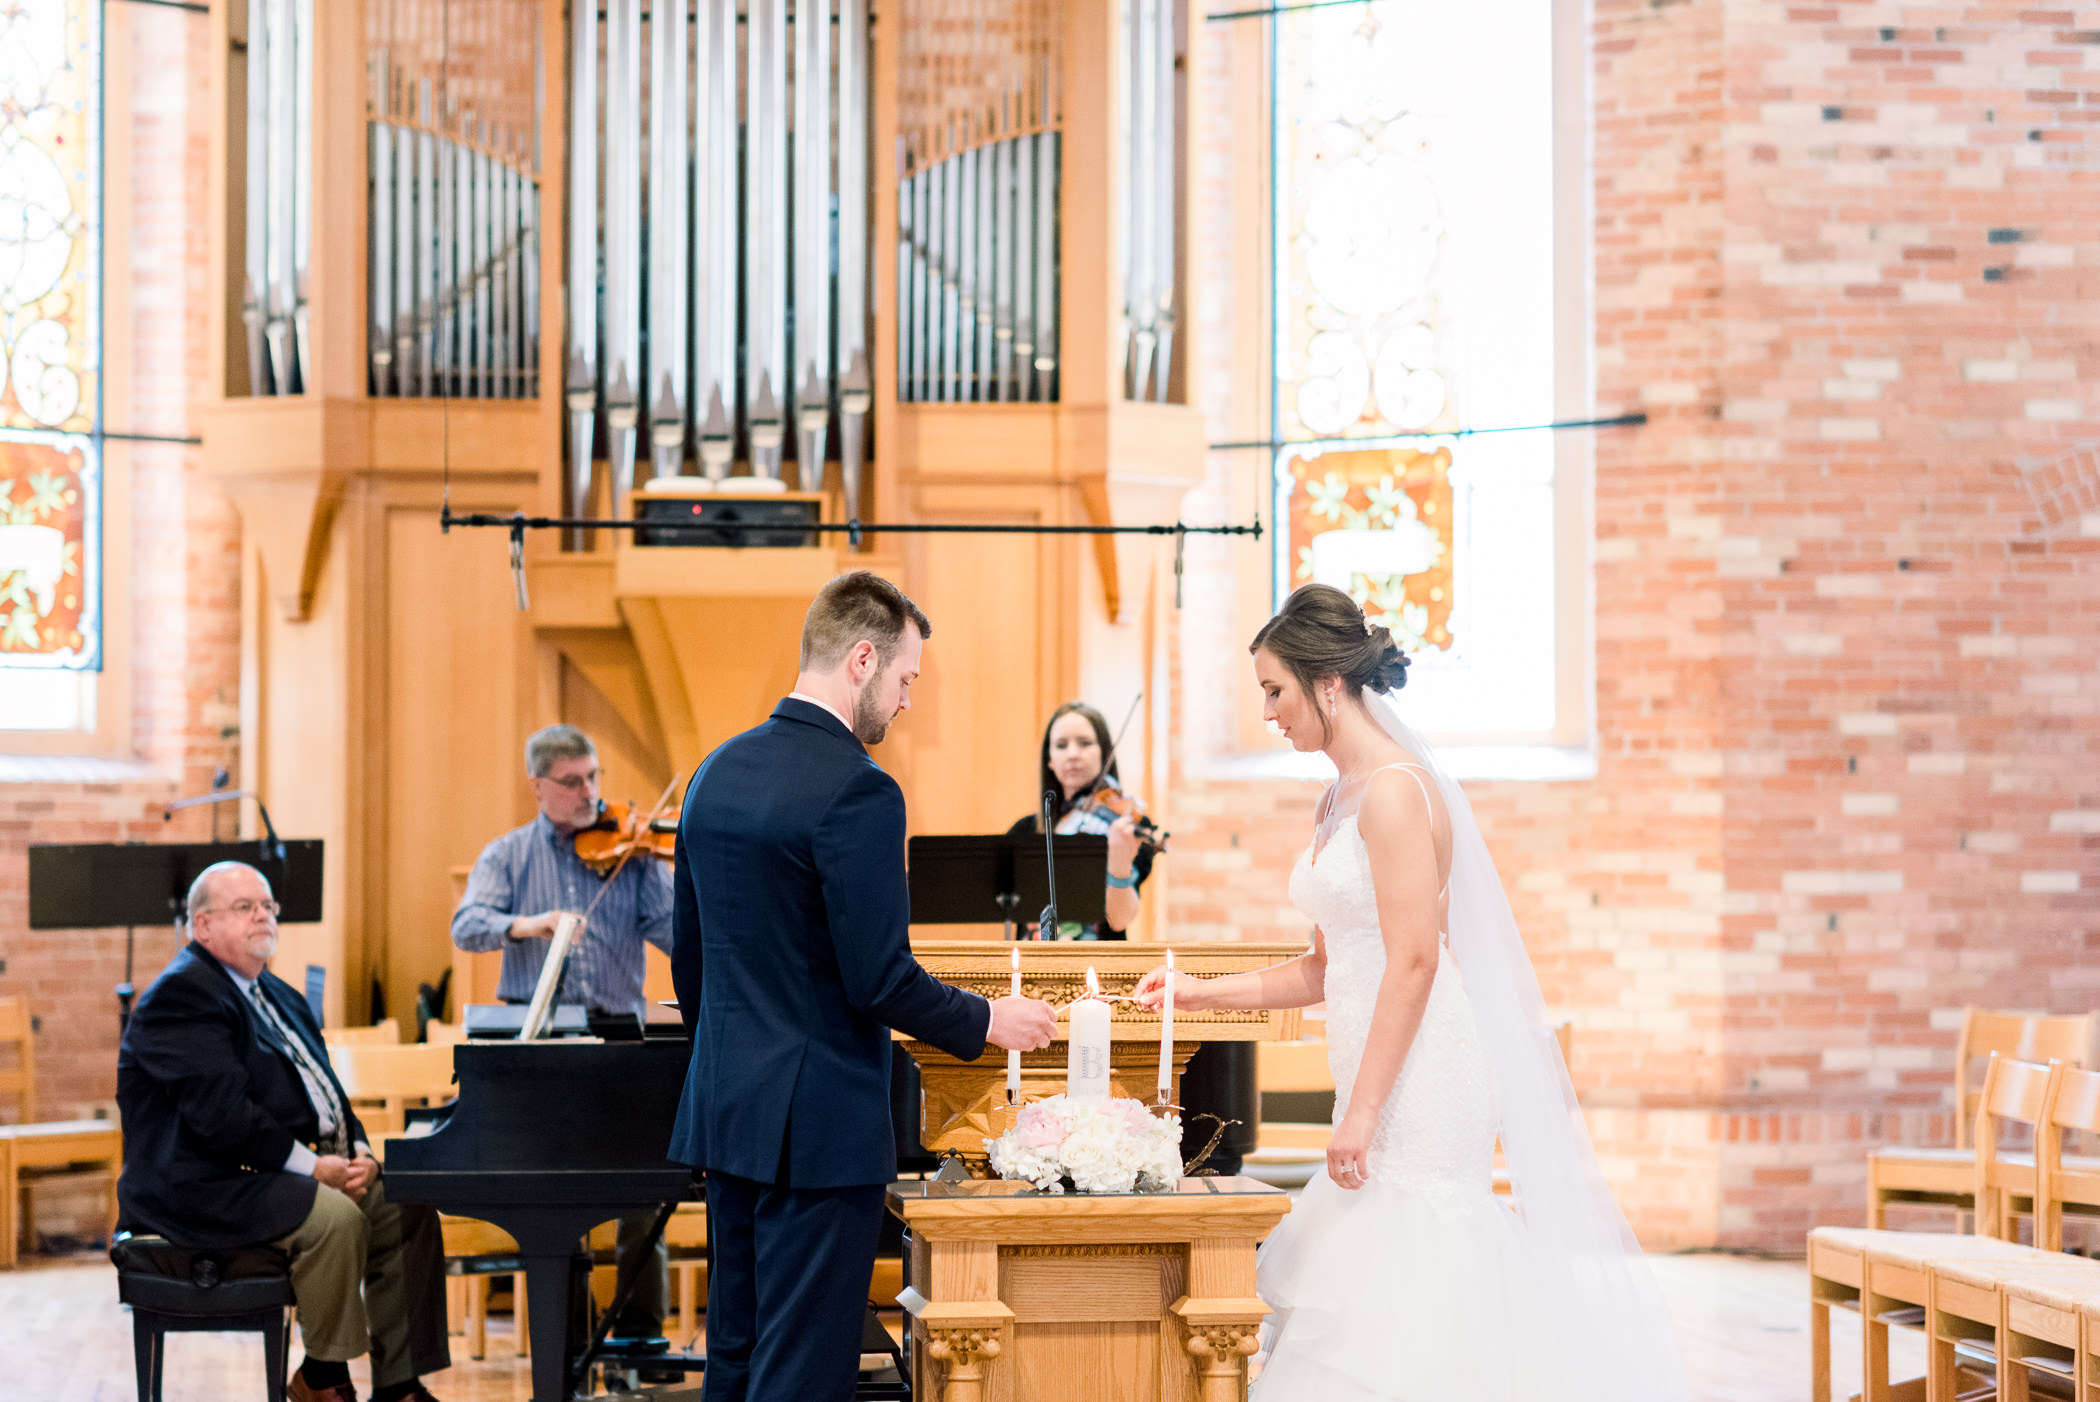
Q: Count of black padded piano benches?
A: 1